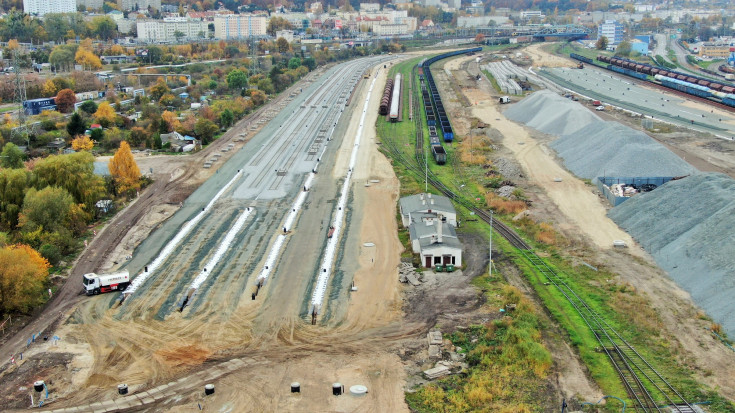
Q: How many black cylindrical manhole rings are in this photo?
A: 5